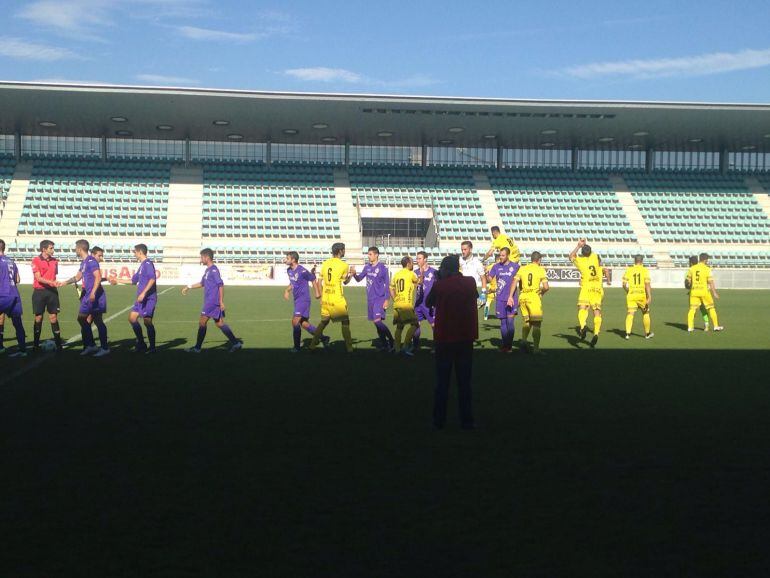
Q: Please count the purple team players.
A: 8